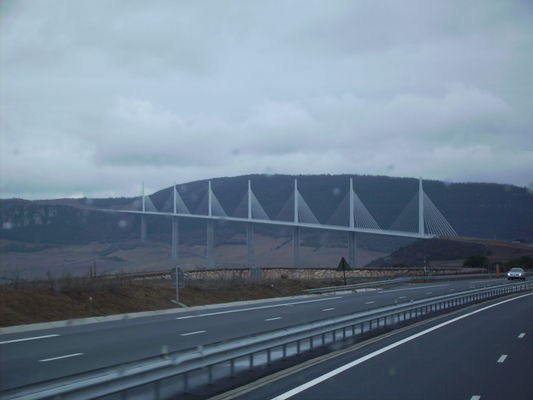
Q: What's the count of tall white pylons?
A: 7